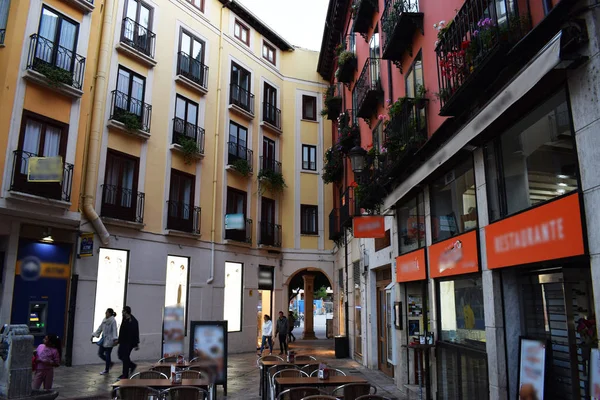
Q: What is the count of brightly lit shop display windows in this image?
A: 3